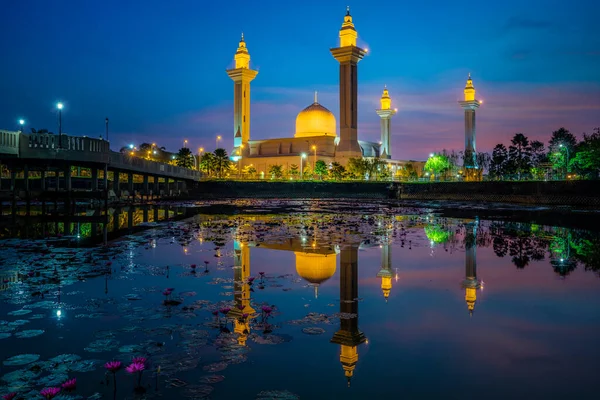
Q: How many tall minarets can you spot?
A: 4